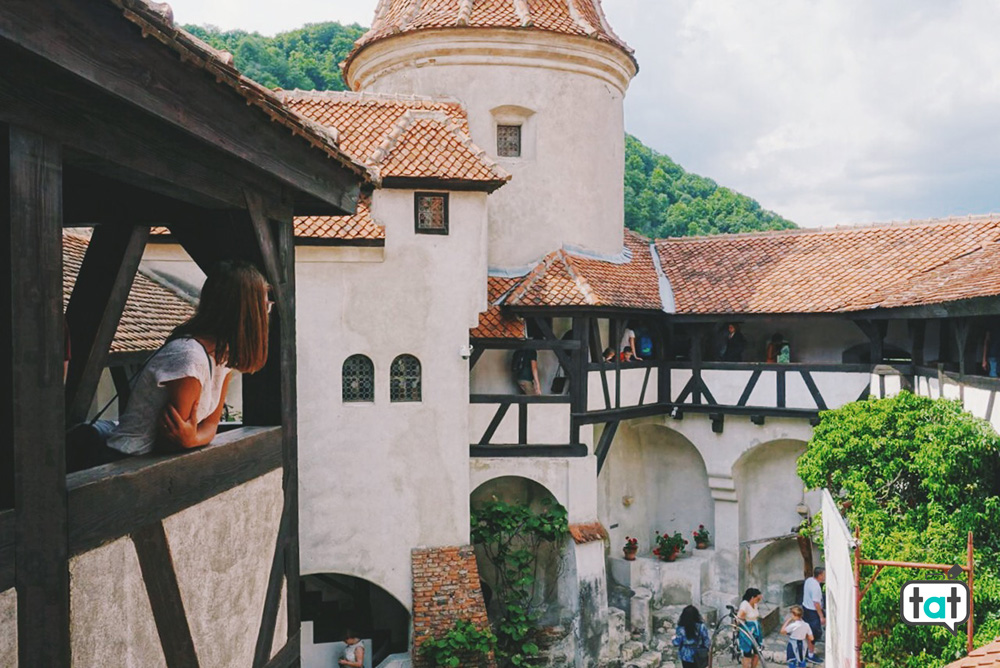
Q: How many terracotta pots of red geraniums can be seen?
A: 3